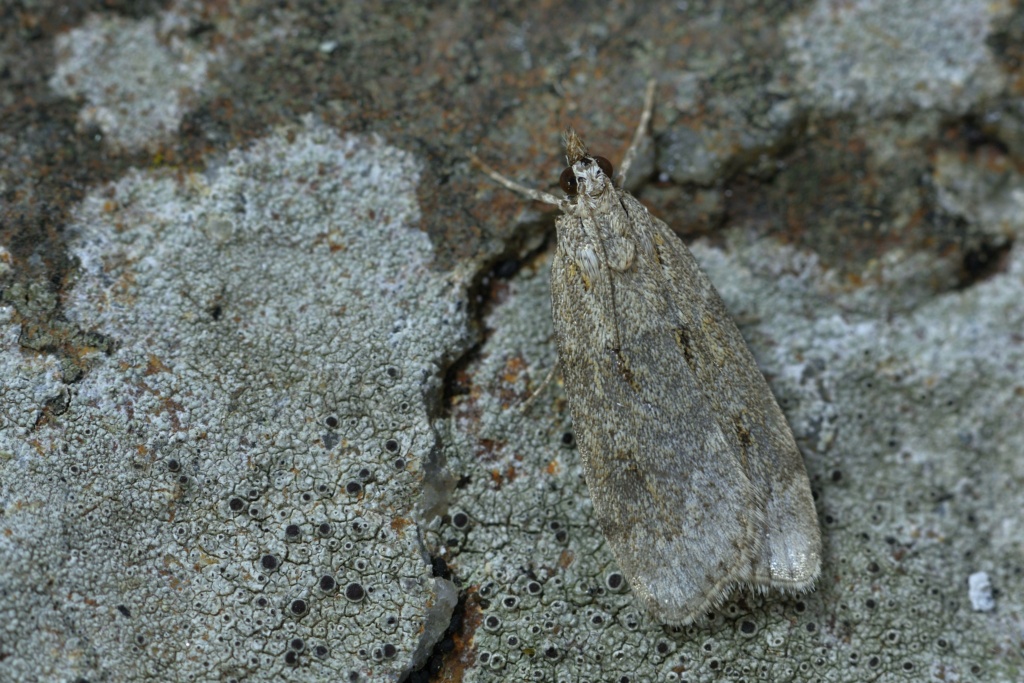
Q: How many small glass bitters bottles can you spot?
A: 0